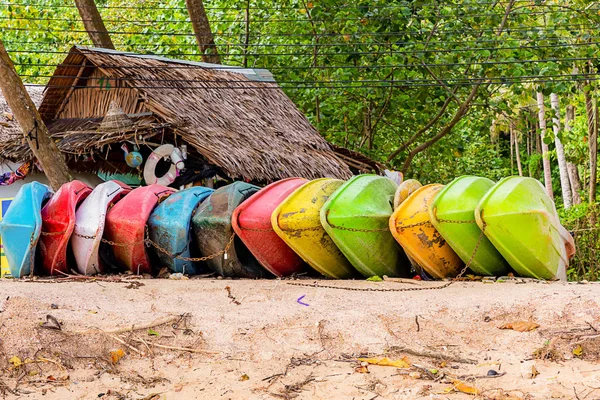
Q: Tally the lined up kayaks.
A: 12